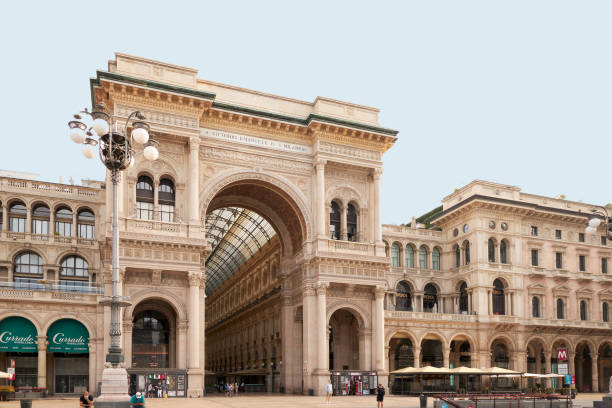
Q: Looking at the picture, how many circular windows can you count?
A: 4